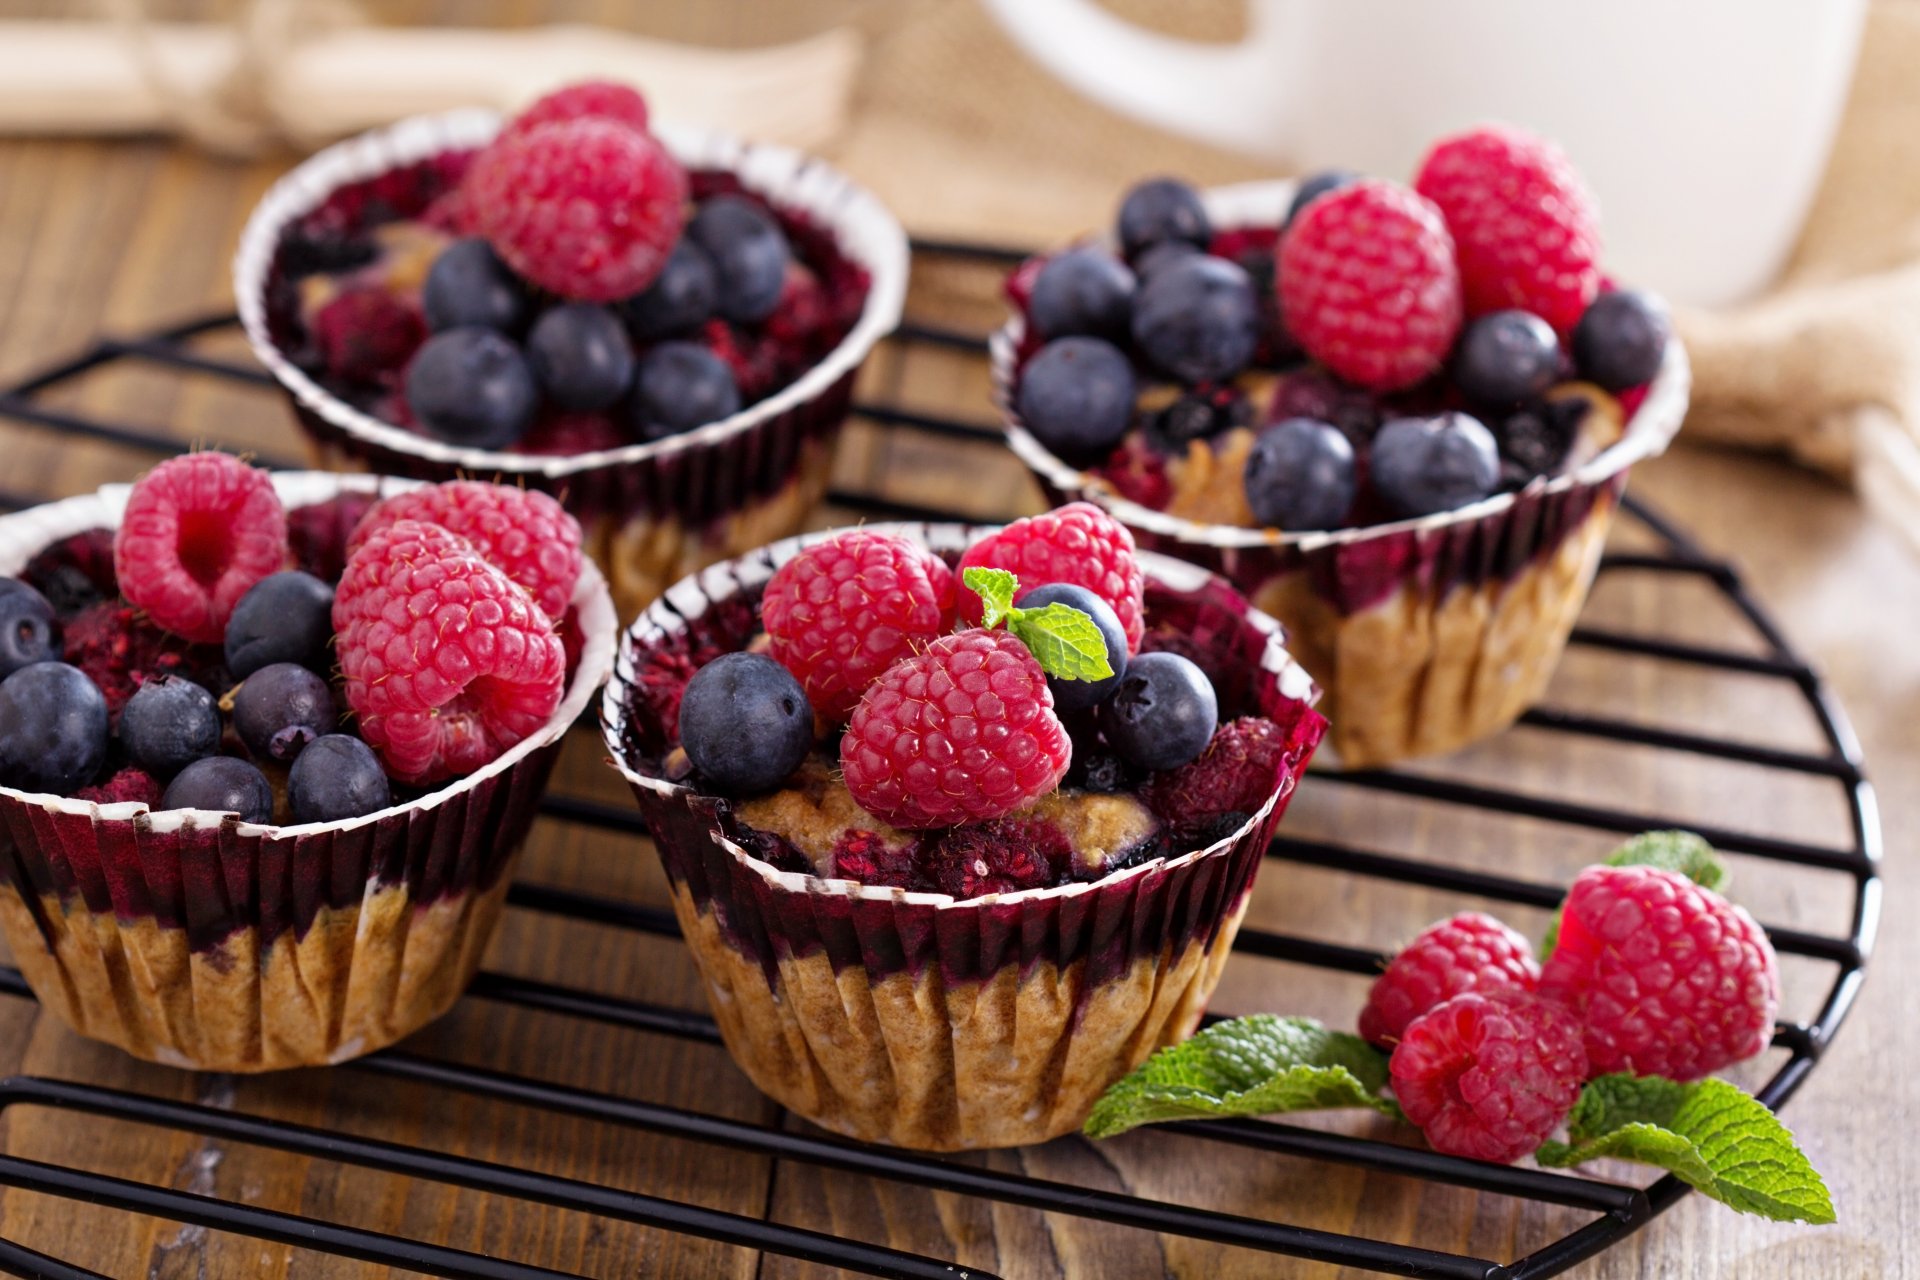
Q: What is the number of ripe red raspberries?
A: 13